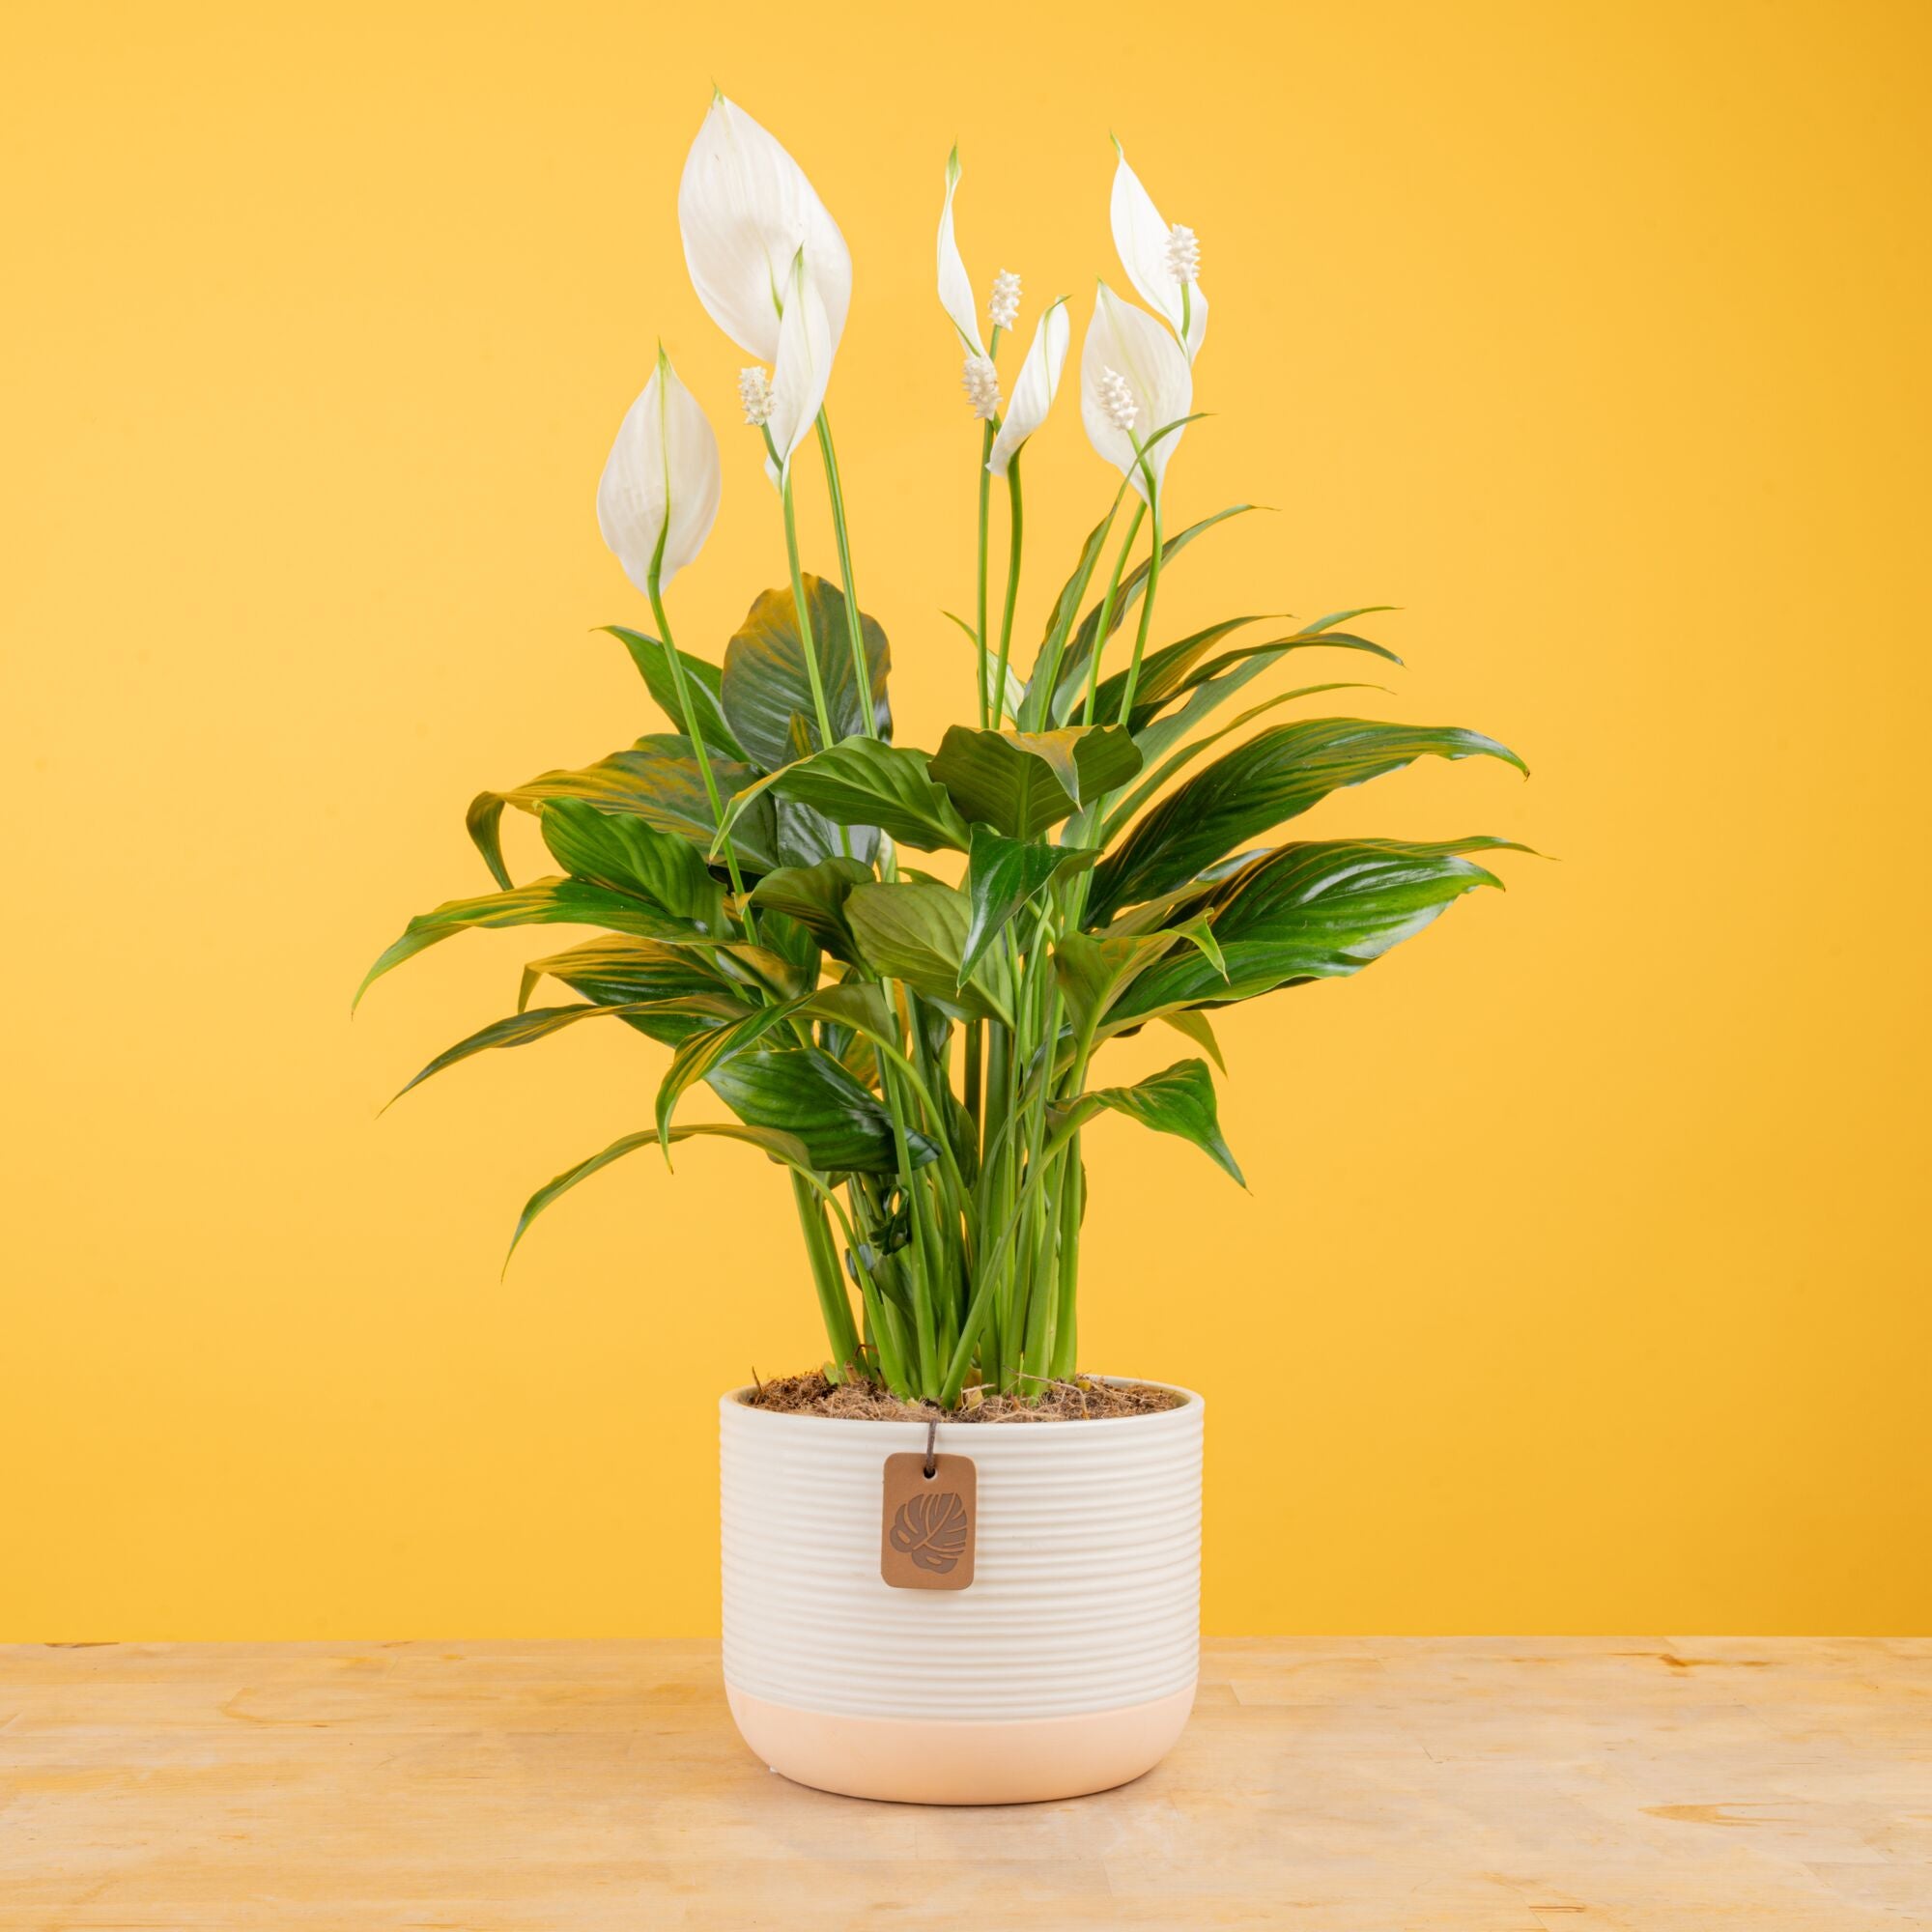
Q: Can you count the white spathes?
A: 7